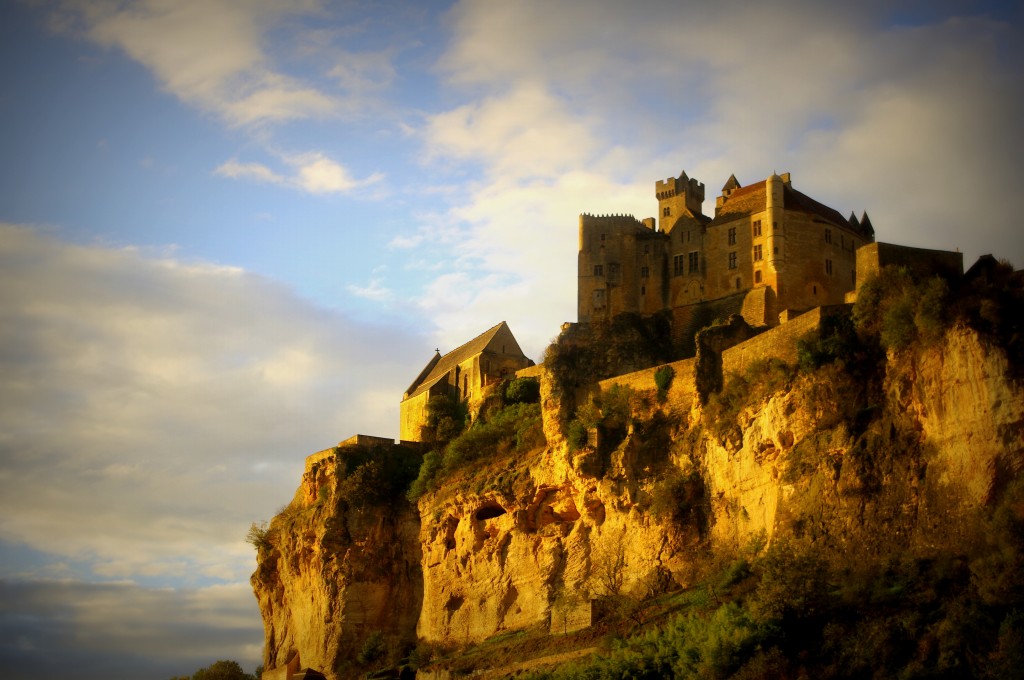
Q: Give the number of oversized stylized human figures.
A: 0